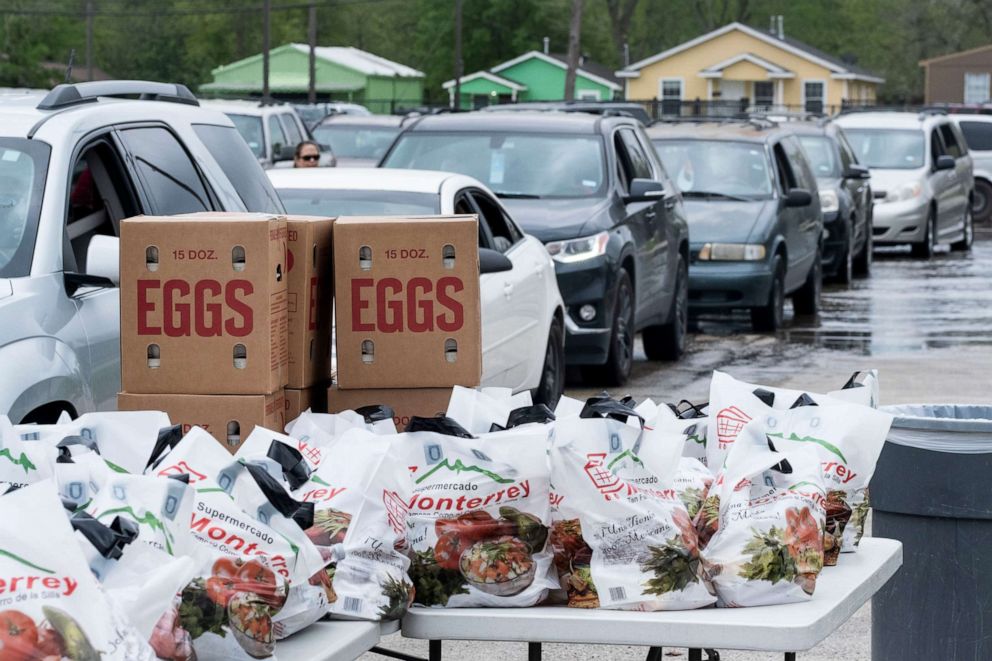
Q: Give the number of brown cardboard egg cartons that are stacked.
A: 6